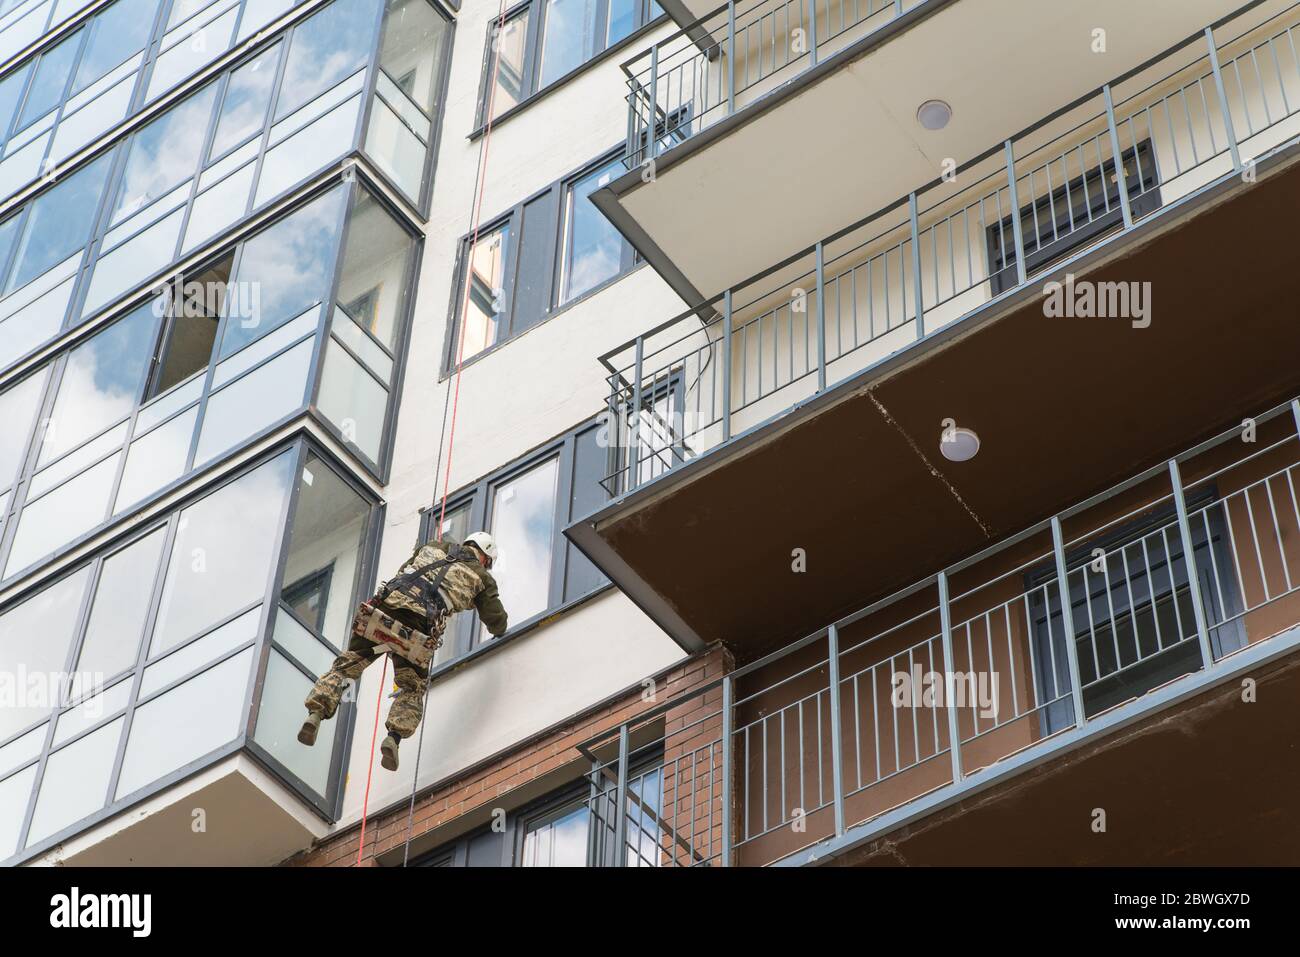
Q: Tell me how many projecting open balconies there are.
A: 3